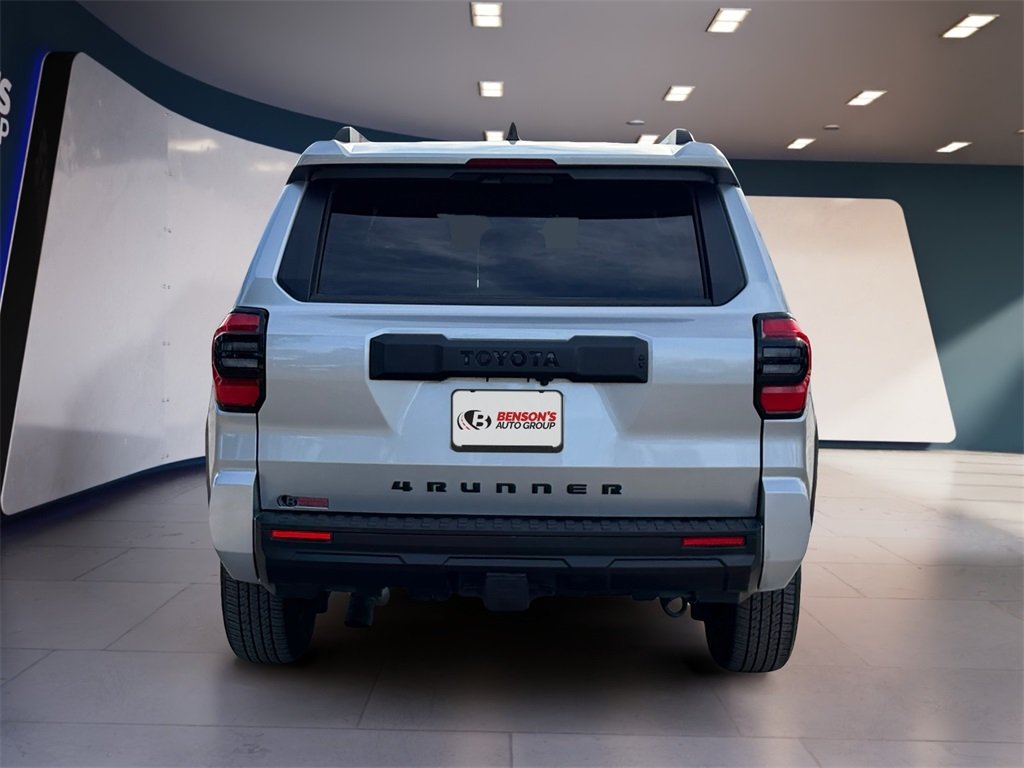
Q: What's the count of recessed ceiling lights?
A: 10